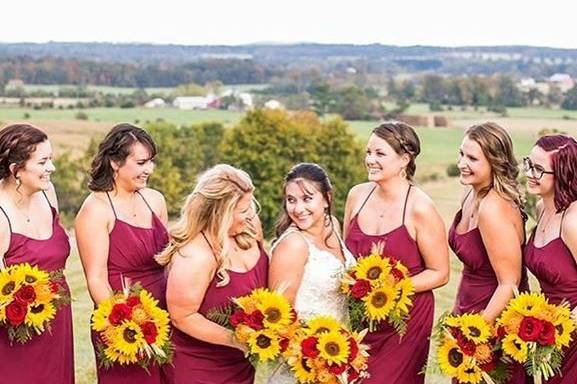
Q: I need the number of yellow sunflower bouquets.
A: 7